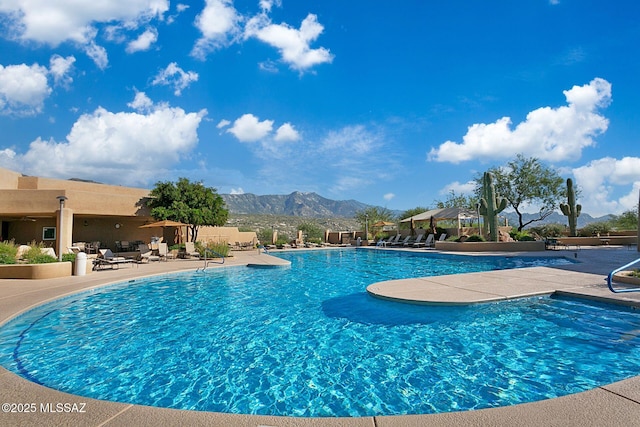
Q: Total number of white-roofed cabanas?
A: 1